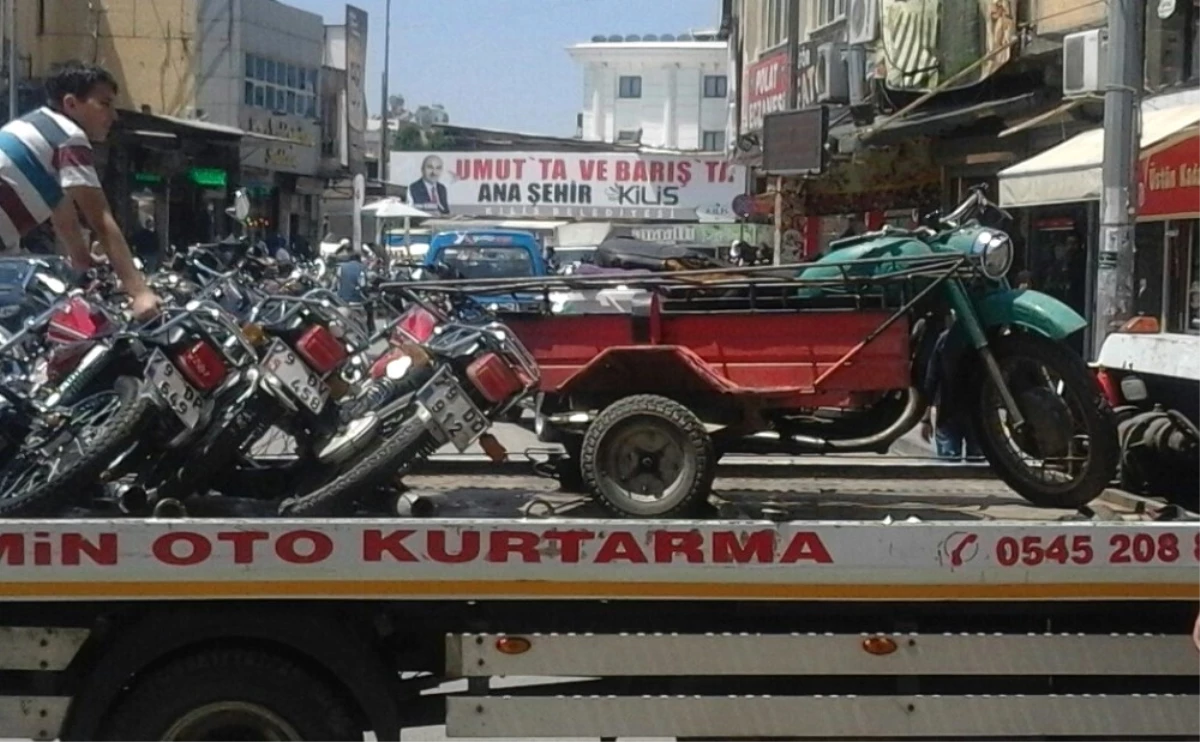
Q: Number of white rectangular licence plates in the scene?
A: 3